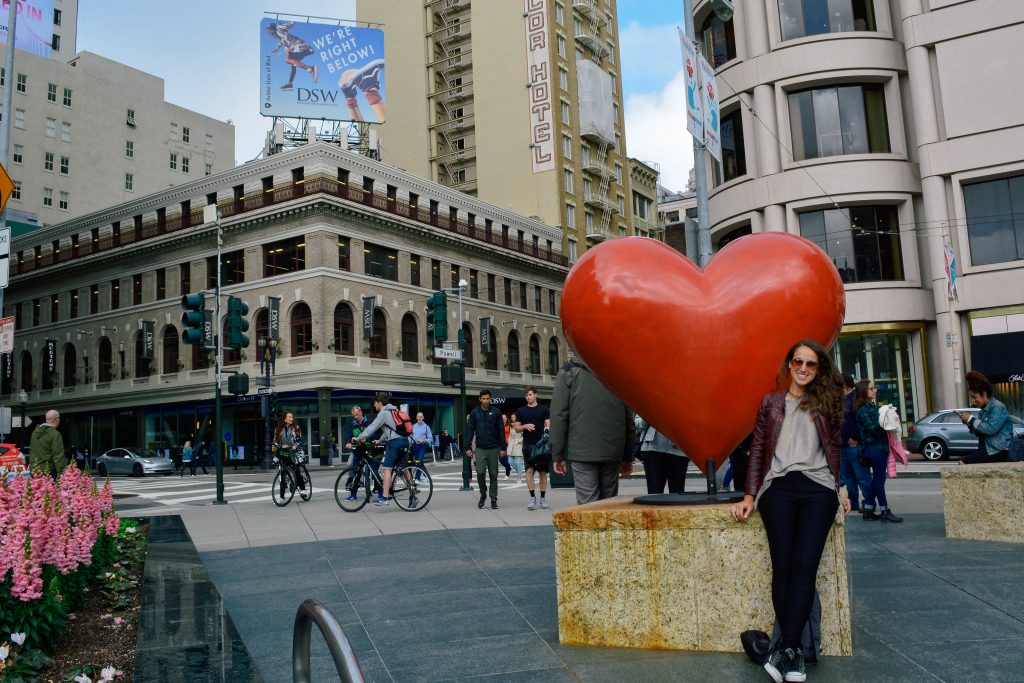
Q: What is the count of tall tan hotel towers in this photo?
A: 1